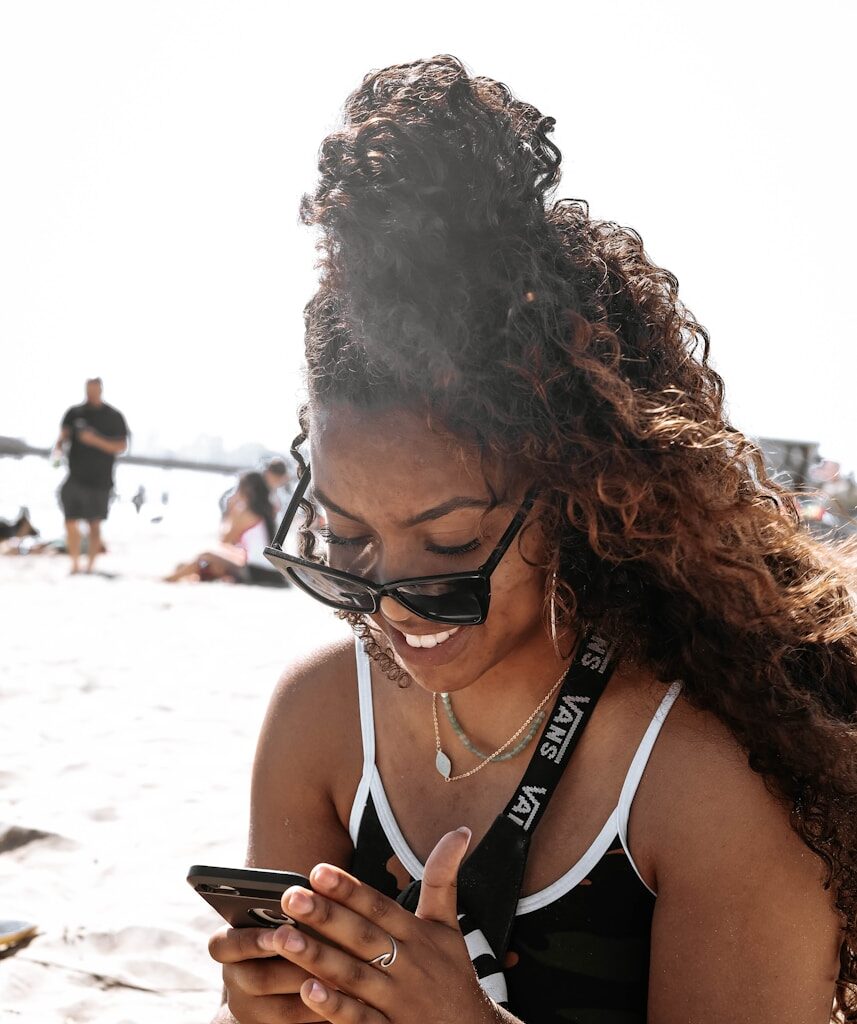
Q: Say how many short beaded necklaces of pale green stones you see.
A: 1